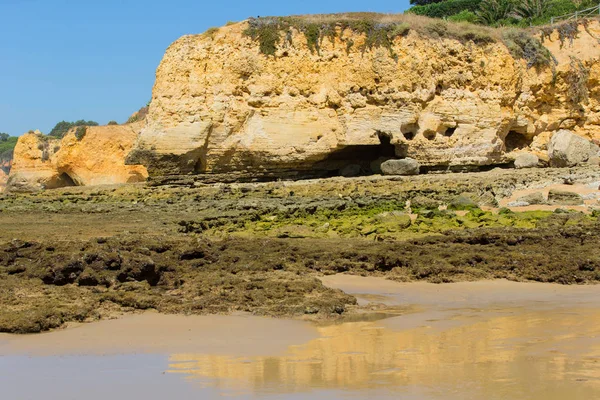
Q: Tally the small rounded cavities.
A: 3